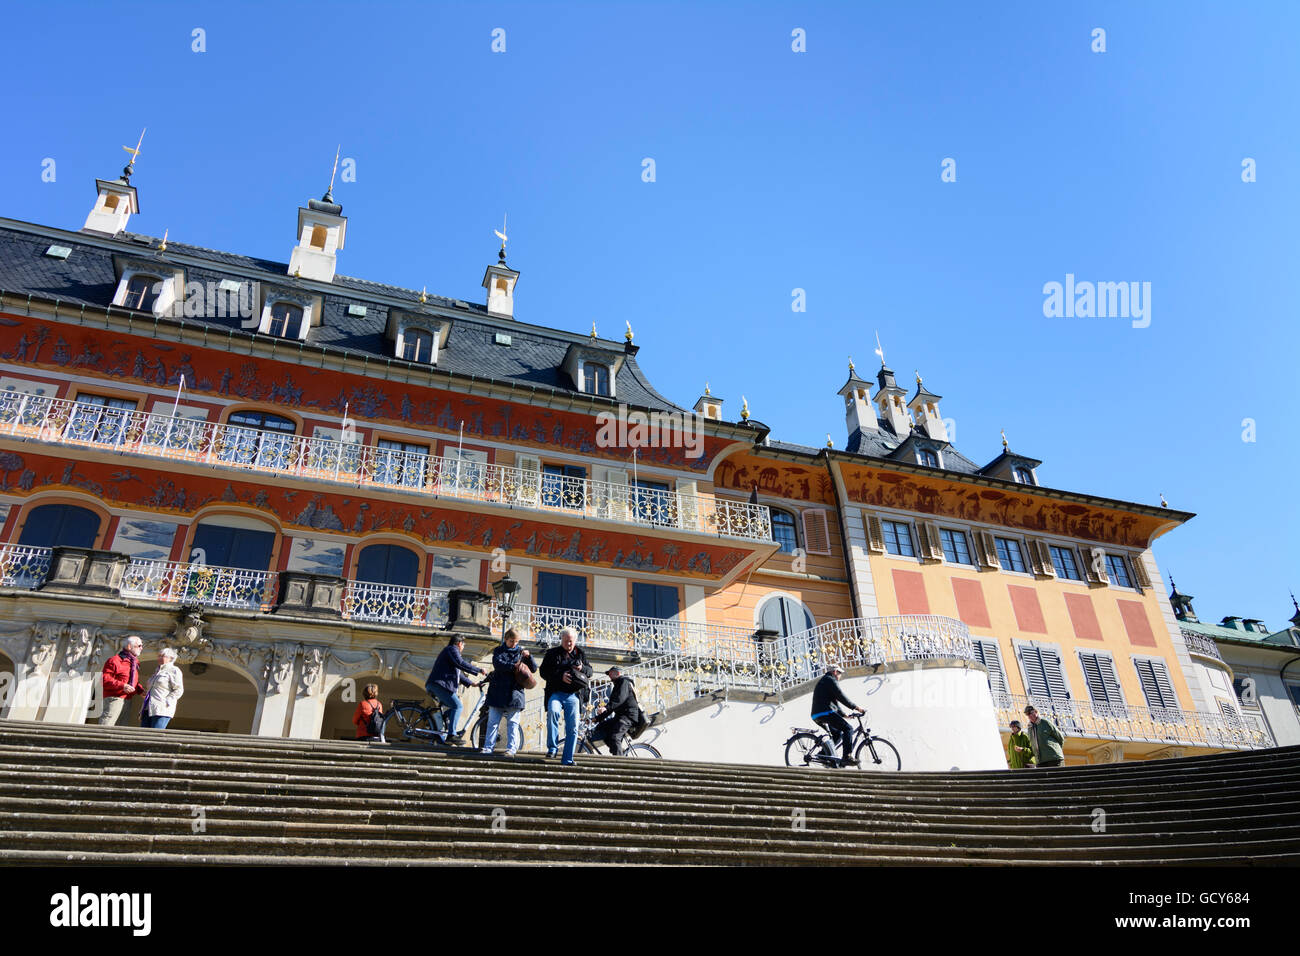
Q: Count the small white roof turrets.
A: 7